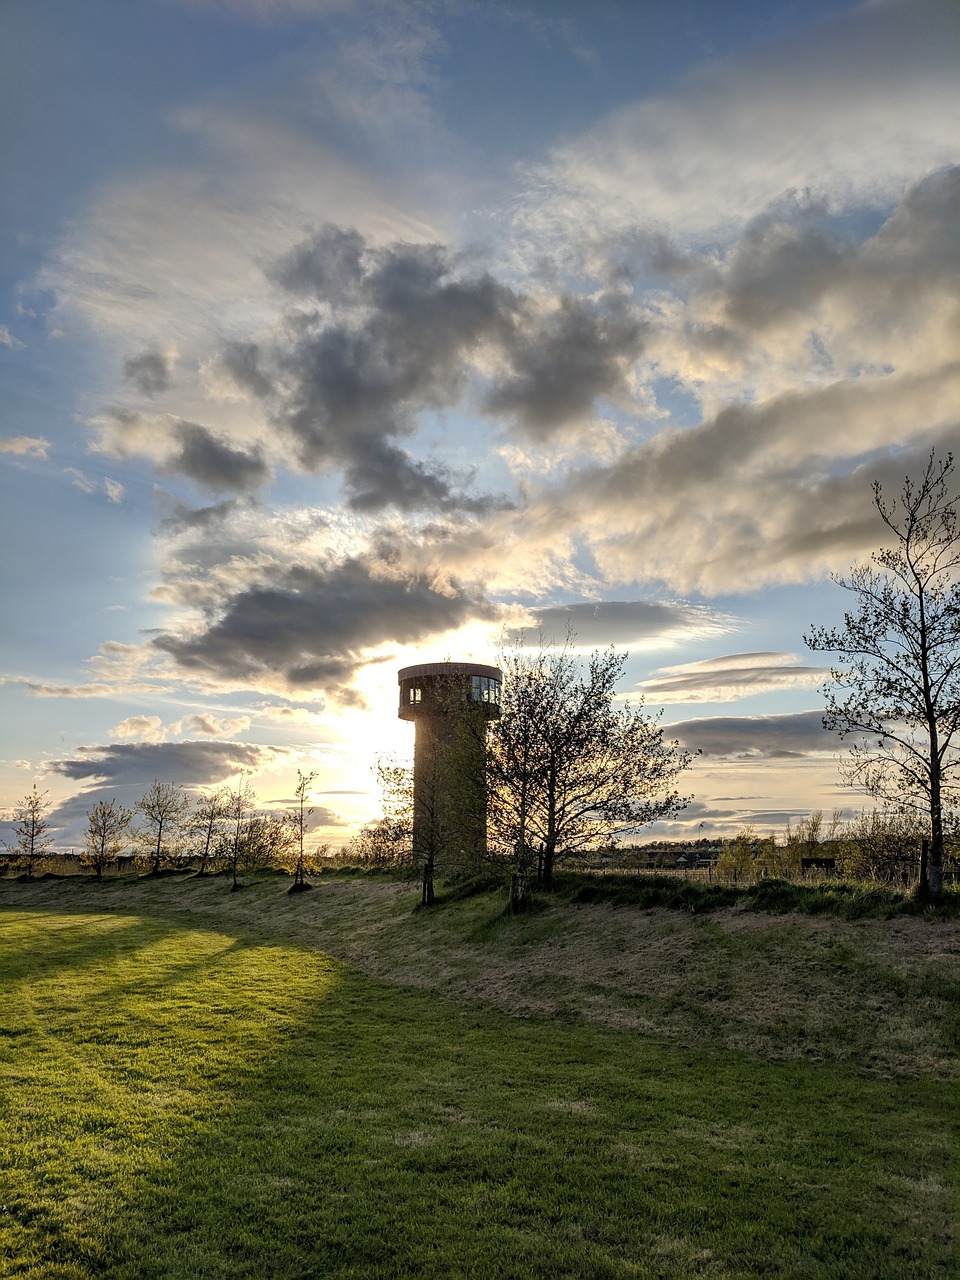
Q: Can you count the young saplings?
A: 6